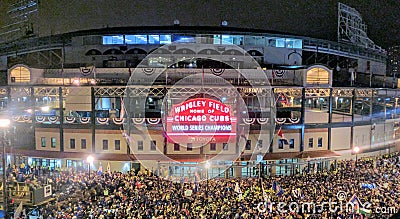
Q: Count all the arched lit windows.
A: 2